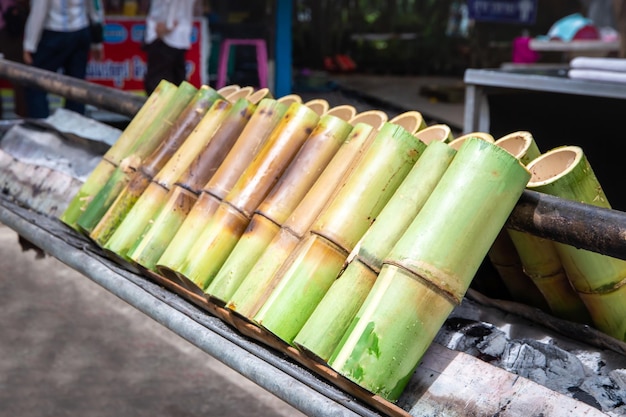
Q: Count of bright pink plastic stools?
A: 1